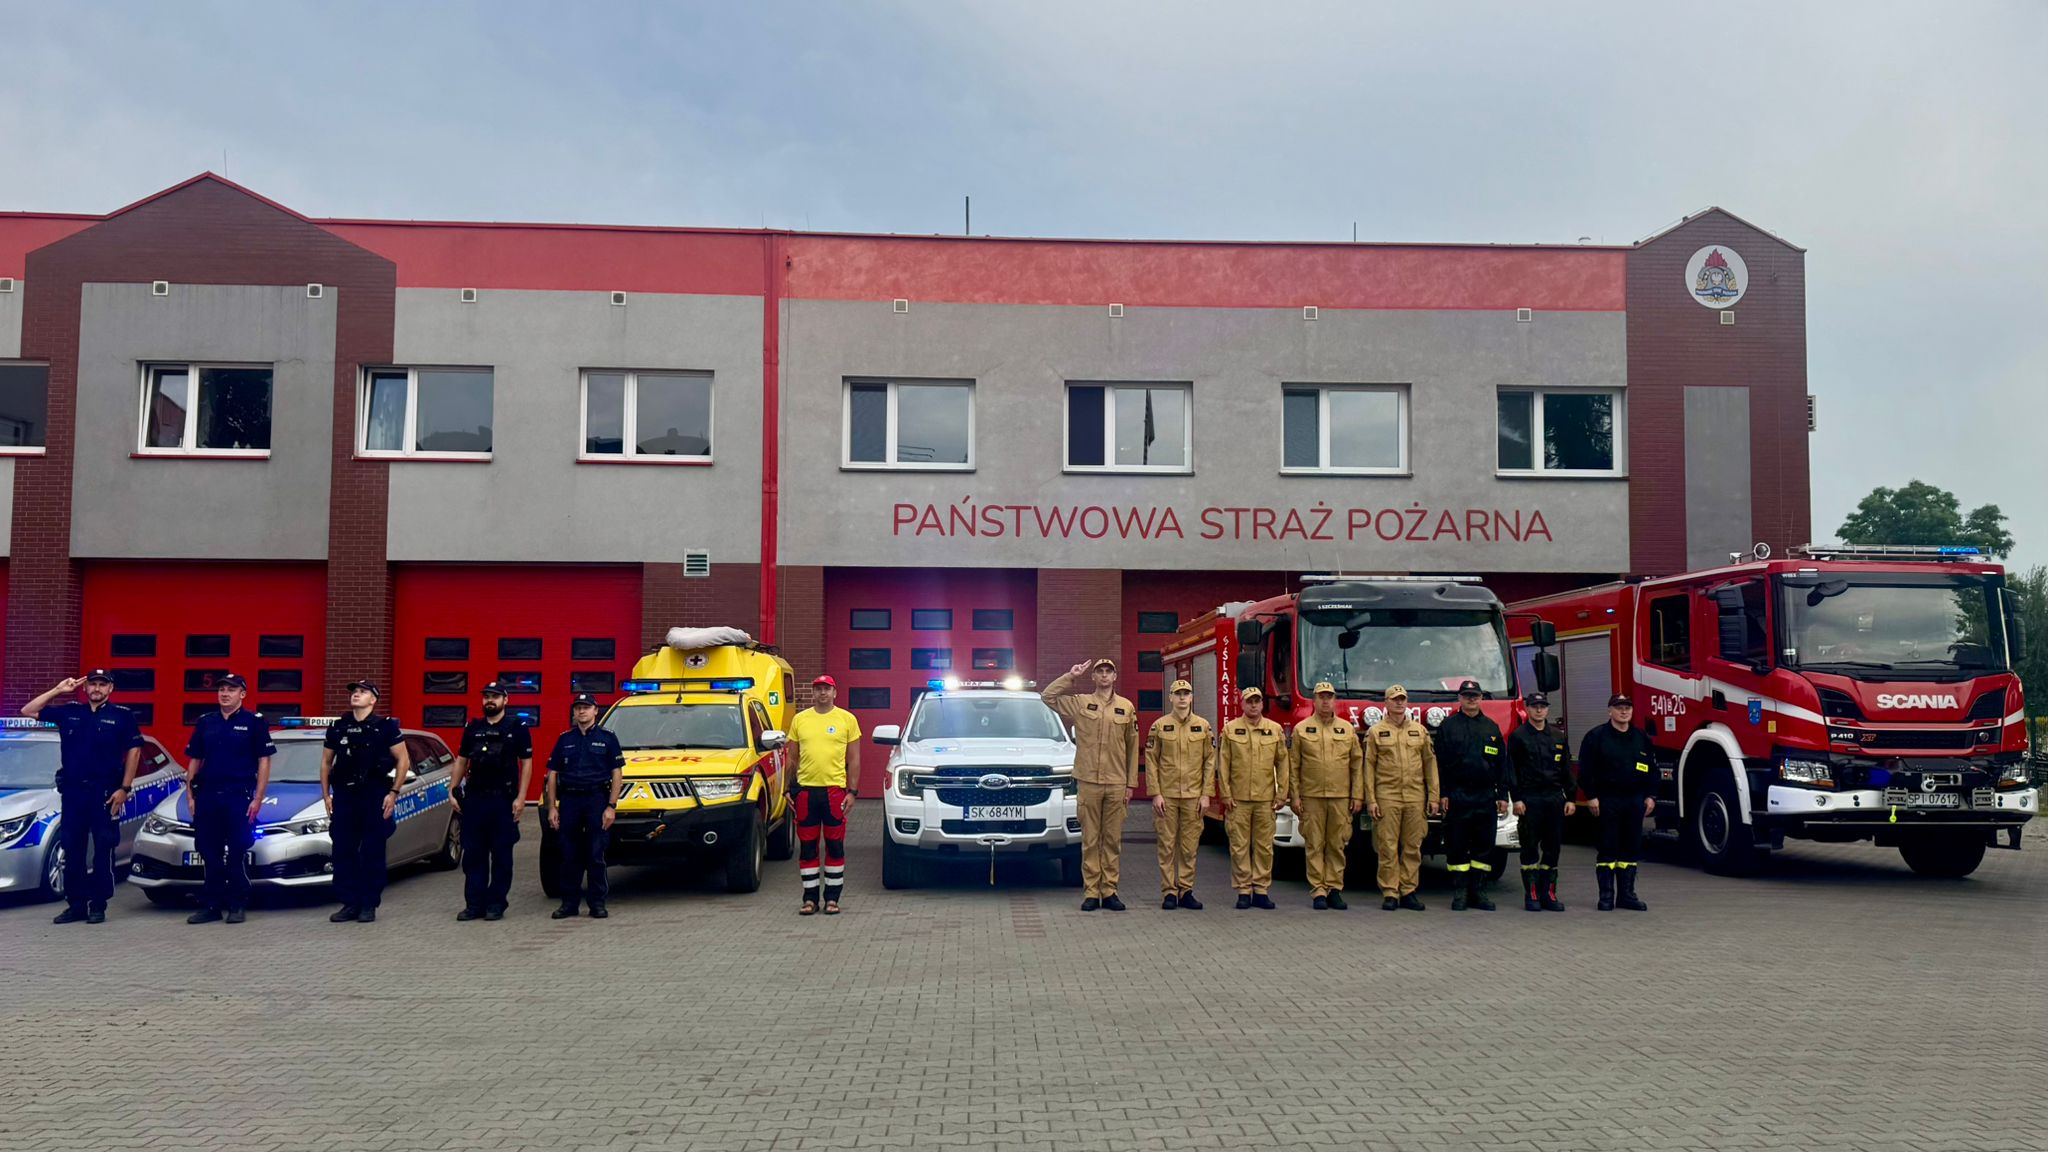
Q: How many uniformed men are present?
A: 14